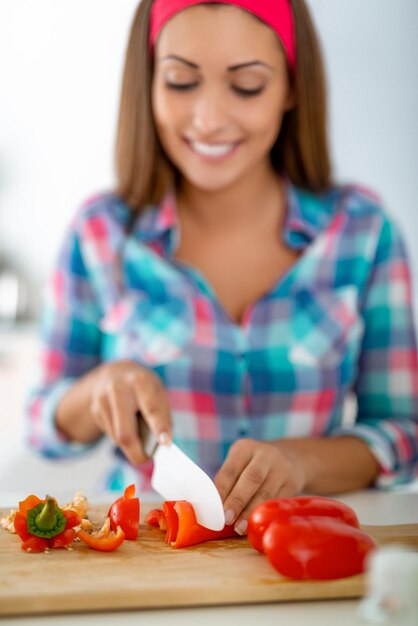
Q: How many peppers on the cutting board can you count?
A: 3